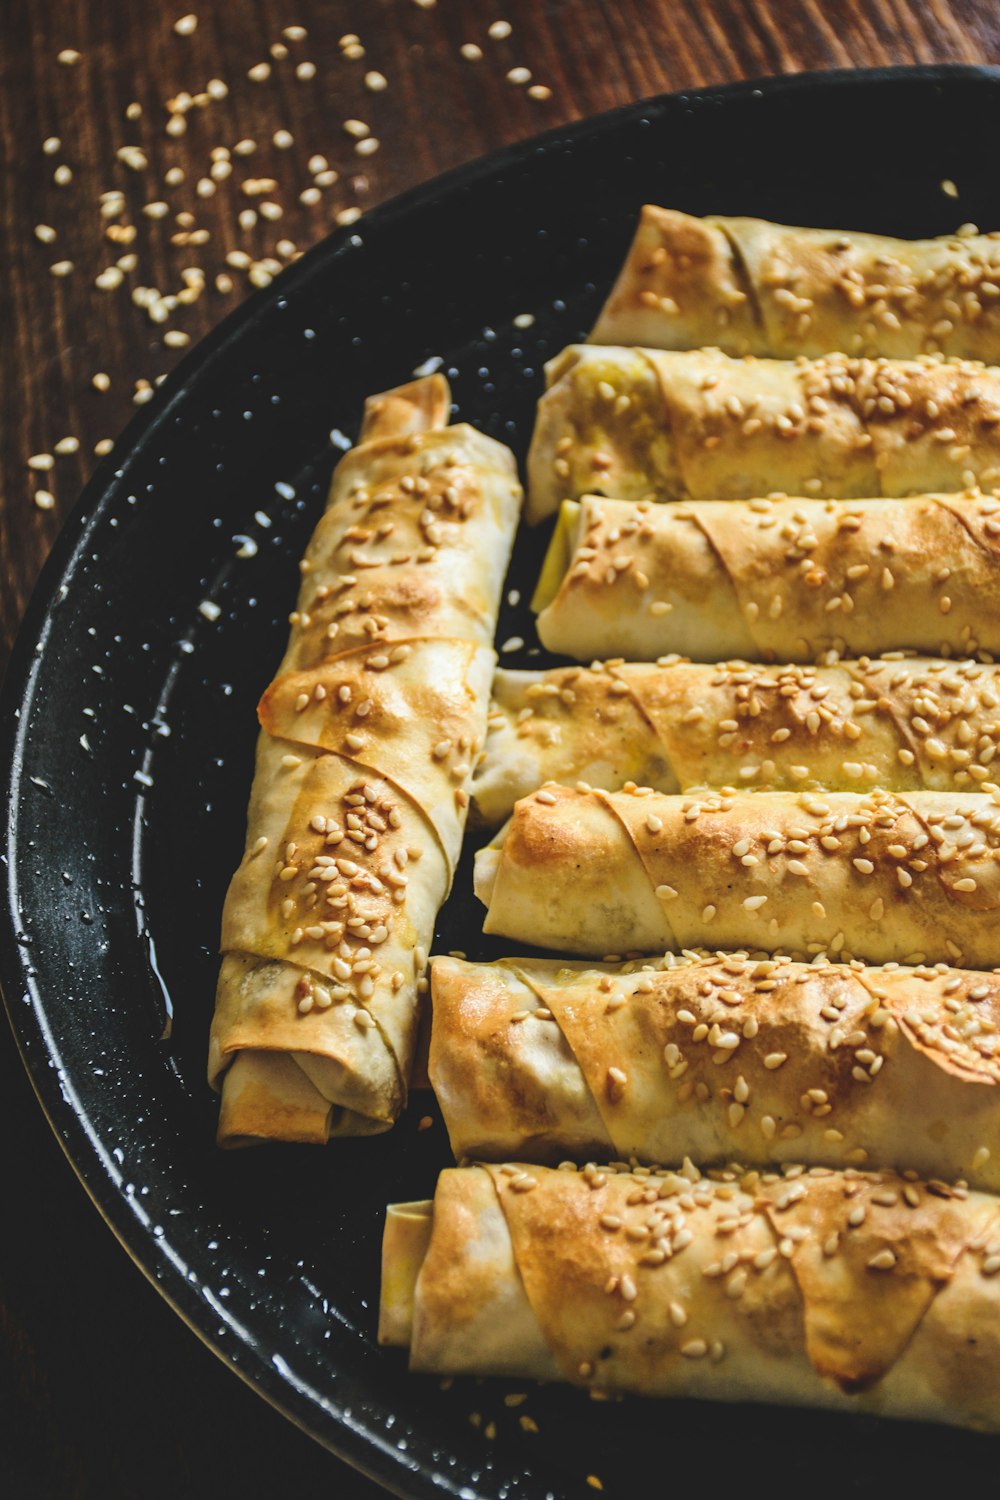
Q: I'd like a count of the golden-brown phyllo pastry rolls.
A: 8